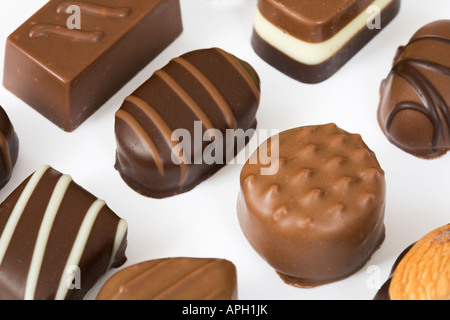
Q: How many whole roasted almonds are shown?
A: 1